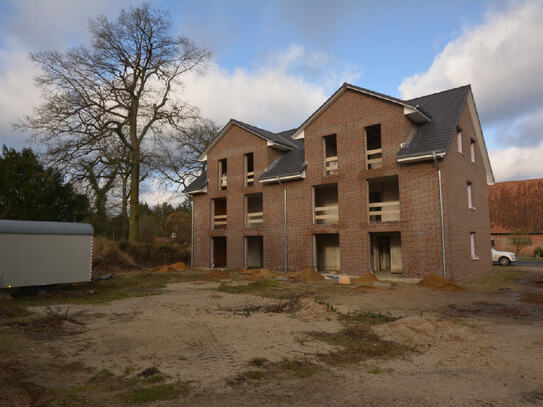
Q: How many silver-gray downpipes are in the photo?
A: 3